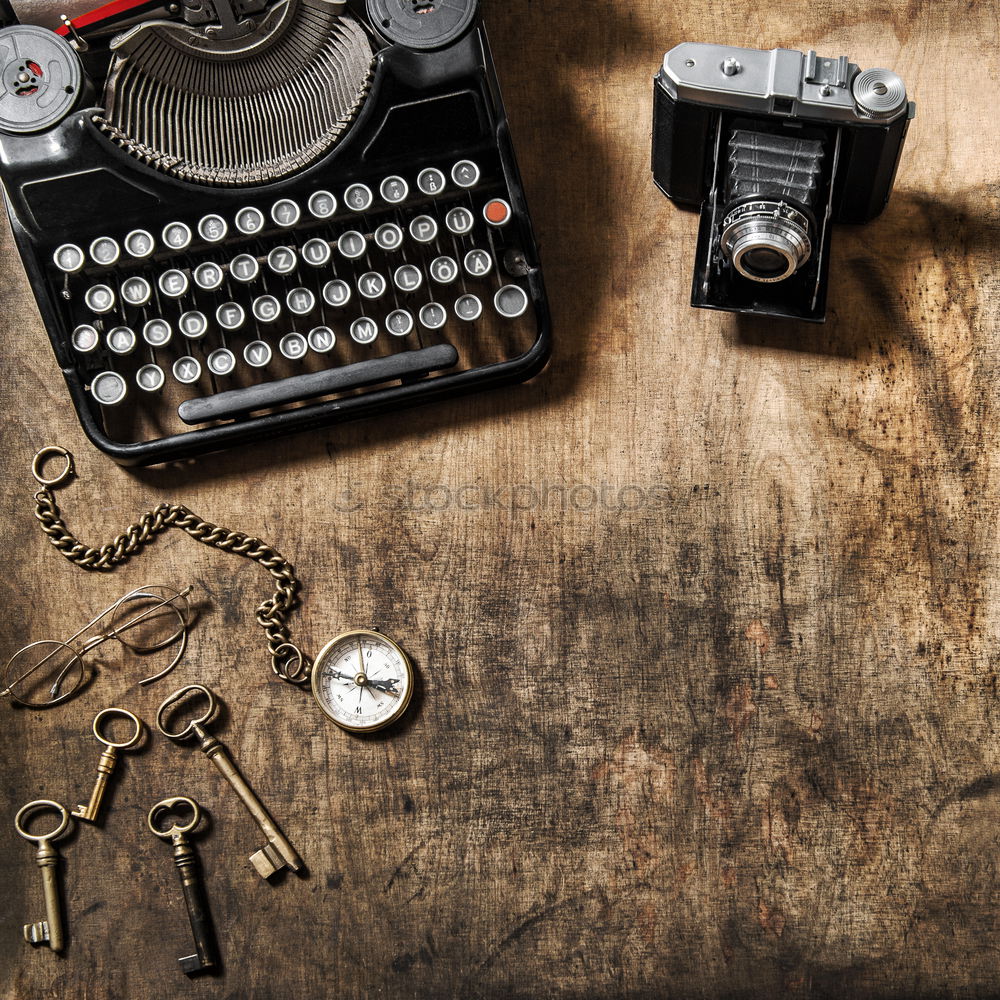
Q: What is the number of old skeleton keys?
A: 4